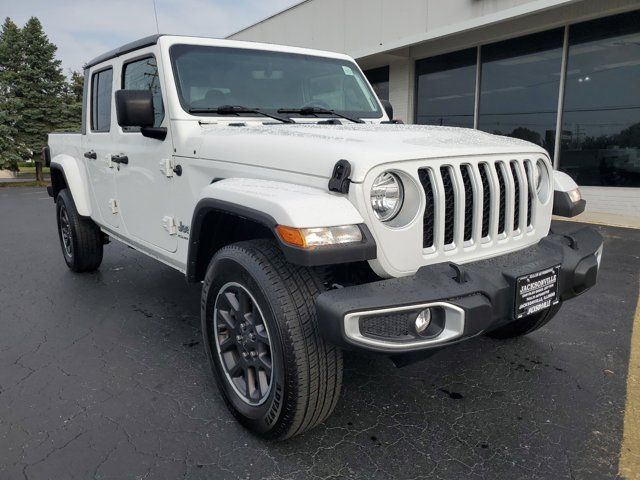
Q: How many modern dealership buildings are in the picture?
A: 1